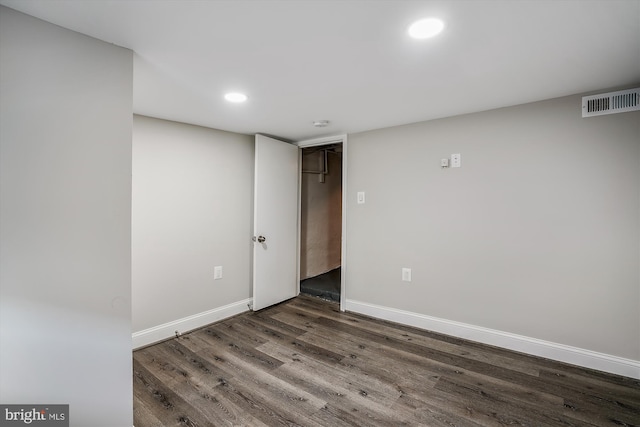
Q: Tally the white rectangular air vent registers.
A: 1